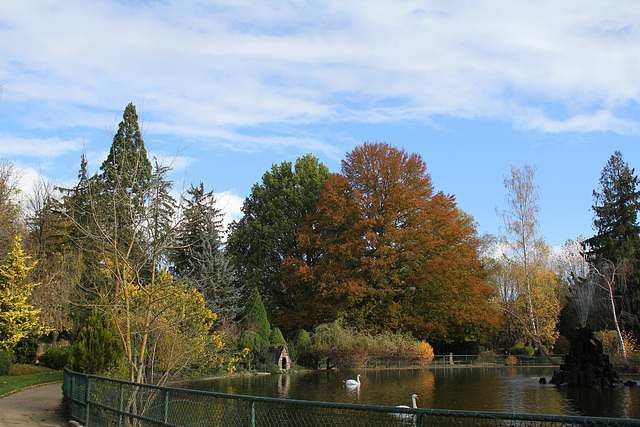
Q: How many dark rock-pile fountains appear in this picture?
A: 1